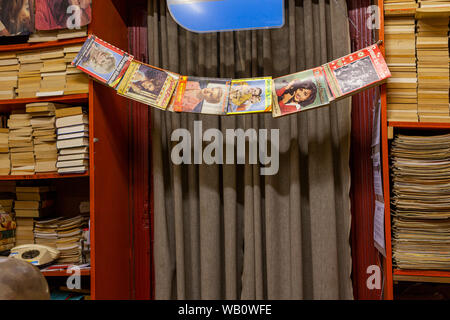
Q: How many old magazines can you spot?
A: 6